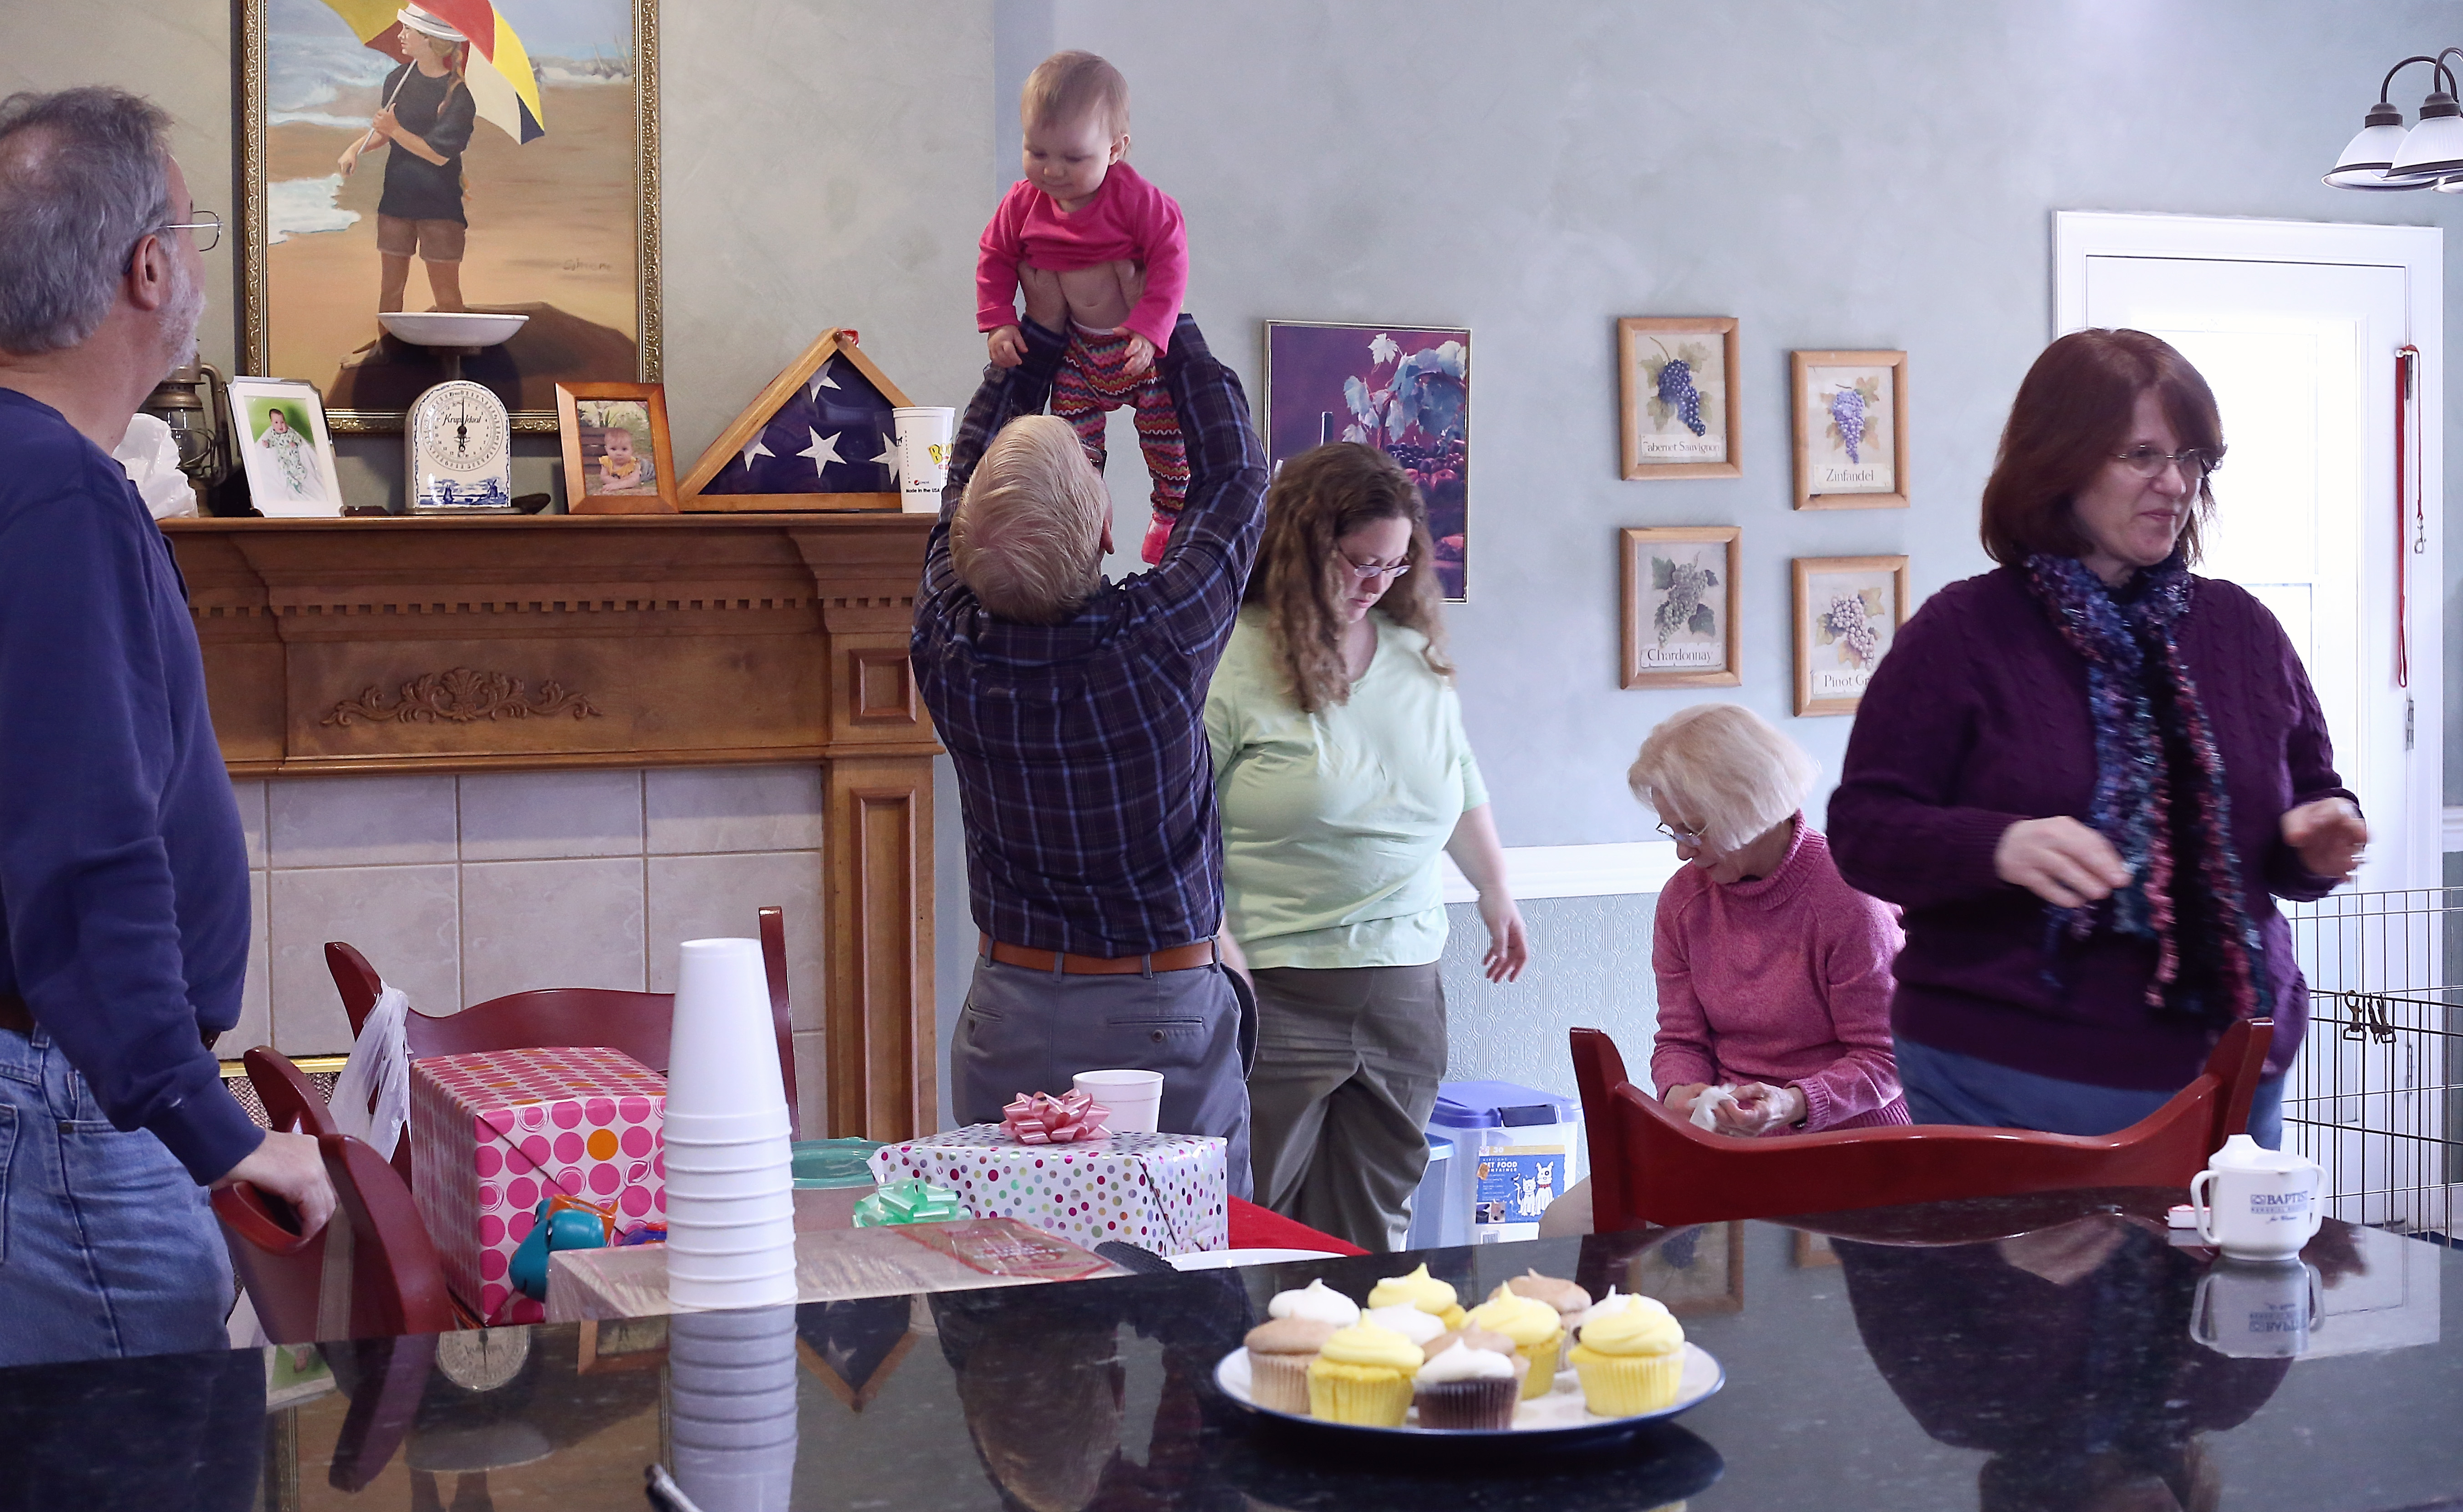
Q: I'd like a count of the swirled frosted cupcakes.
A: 11